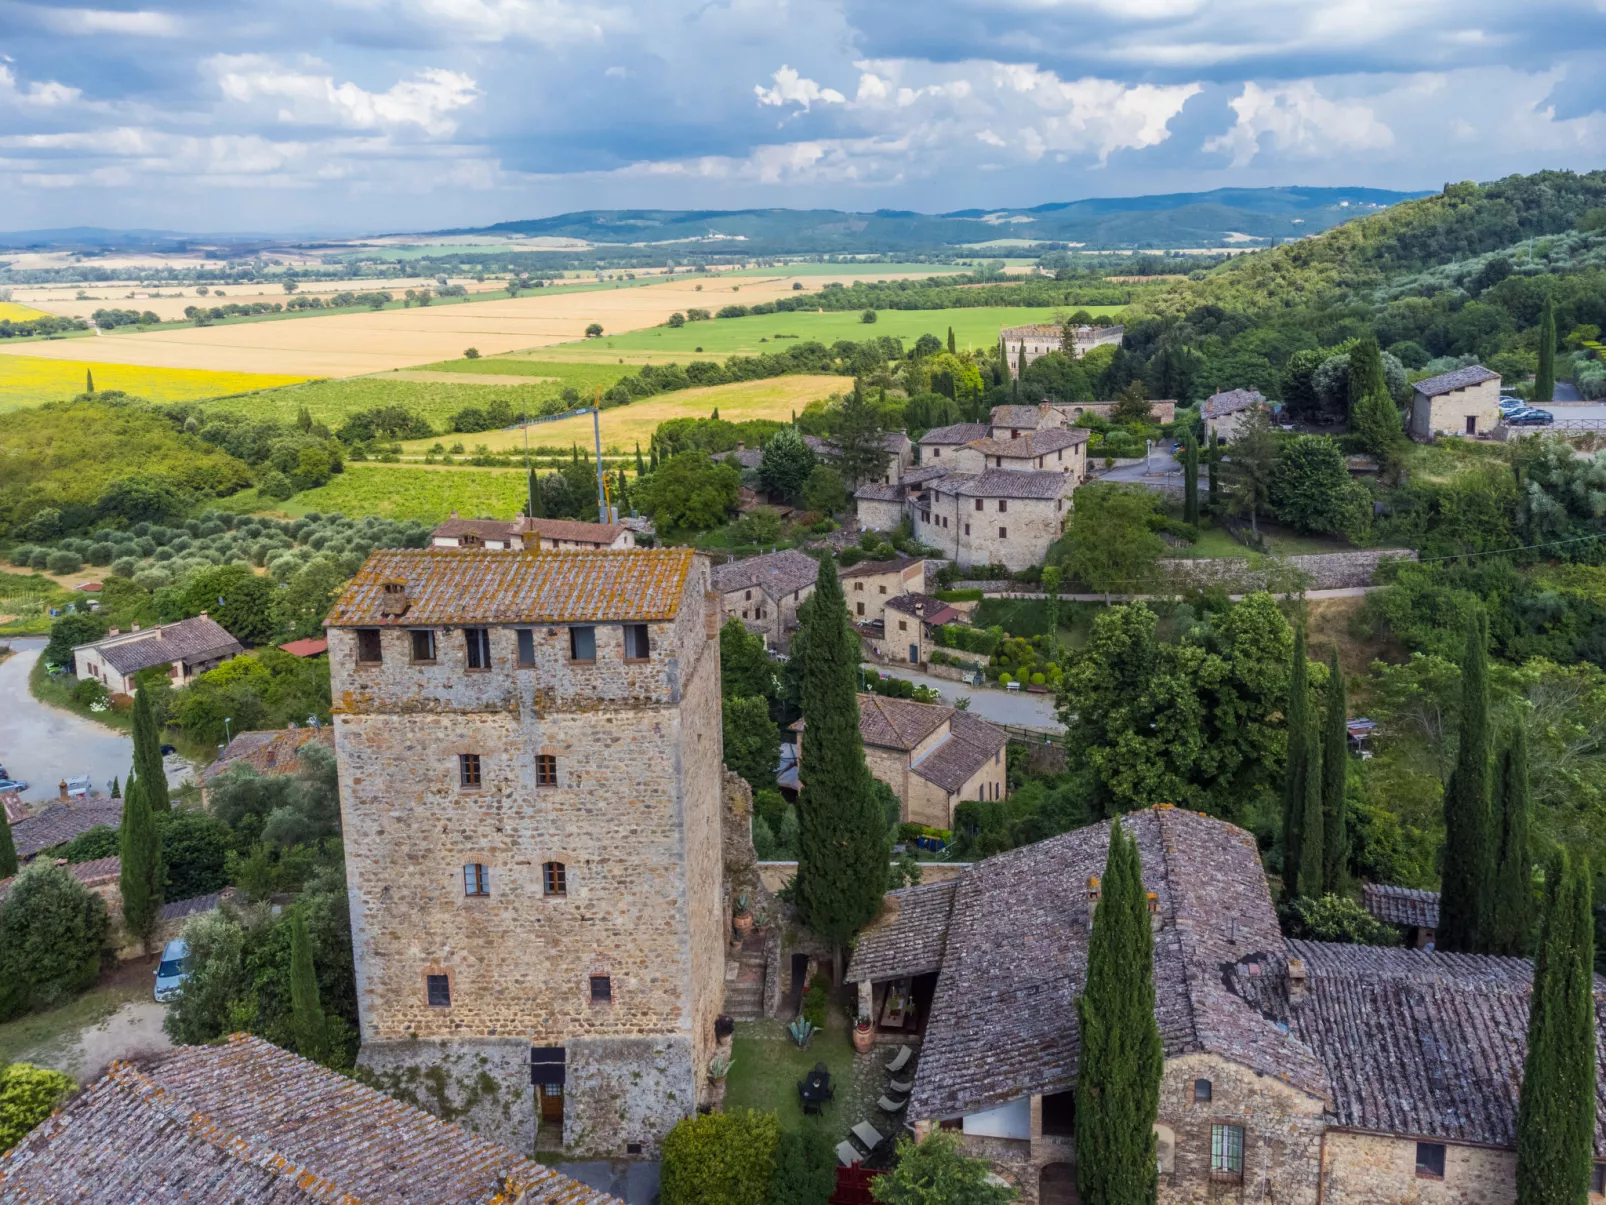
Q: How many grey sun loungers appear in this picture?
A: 5